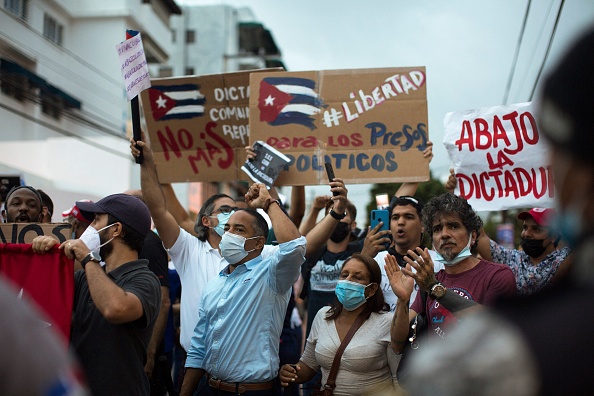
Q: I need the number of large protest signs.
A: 3